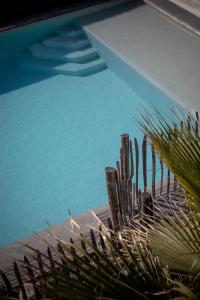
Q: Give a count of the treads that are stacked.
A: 4